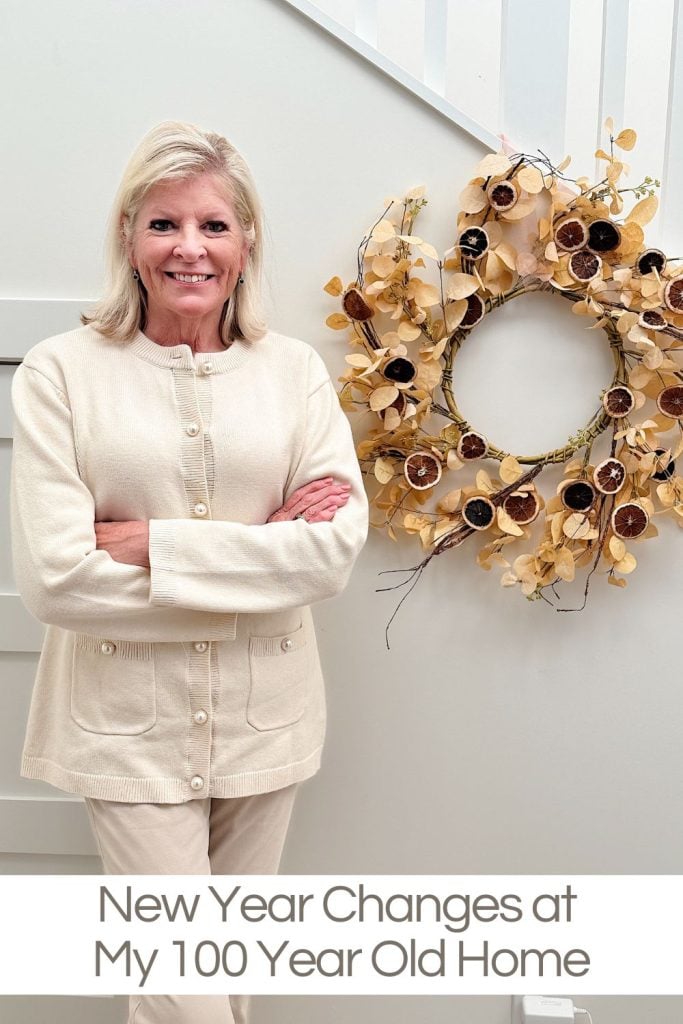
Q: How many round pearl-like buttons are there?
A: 8